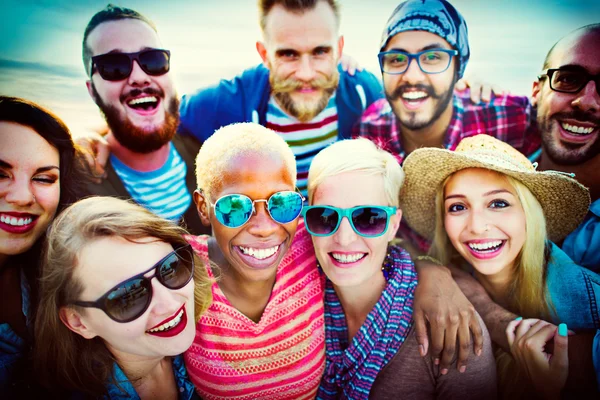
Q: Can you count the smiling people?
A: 9